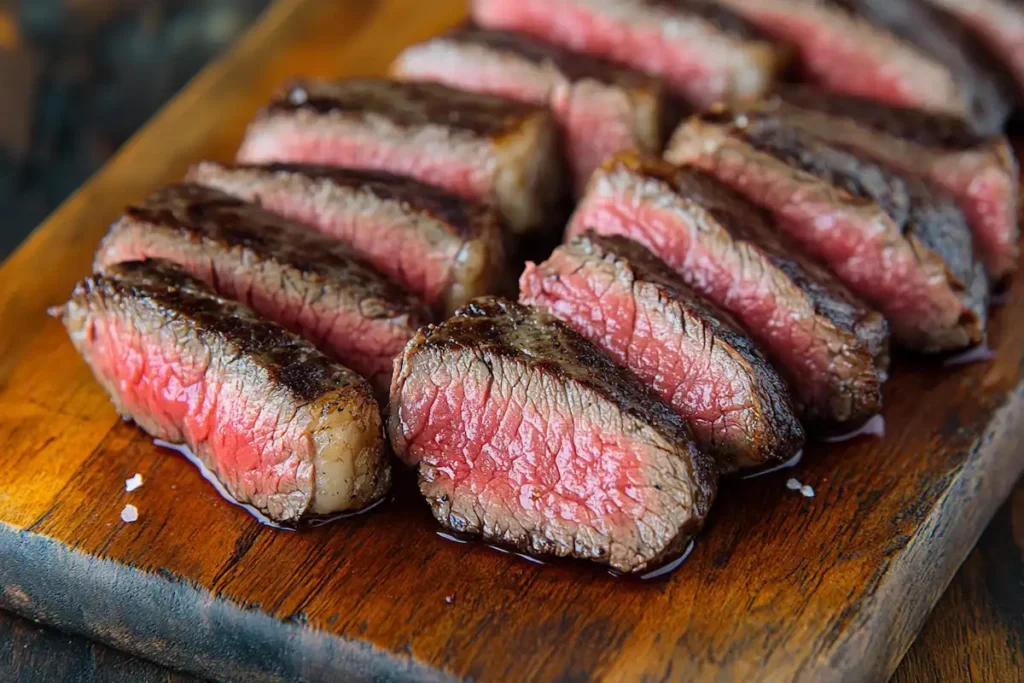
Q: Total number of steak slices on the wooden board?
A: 13